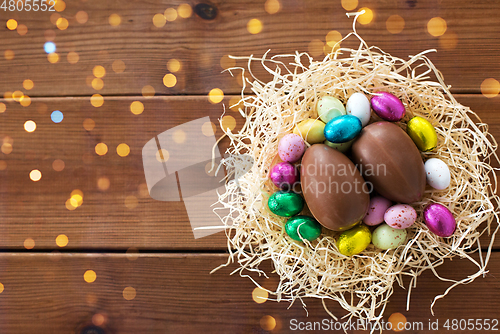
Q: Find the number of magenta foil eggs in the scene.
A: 3